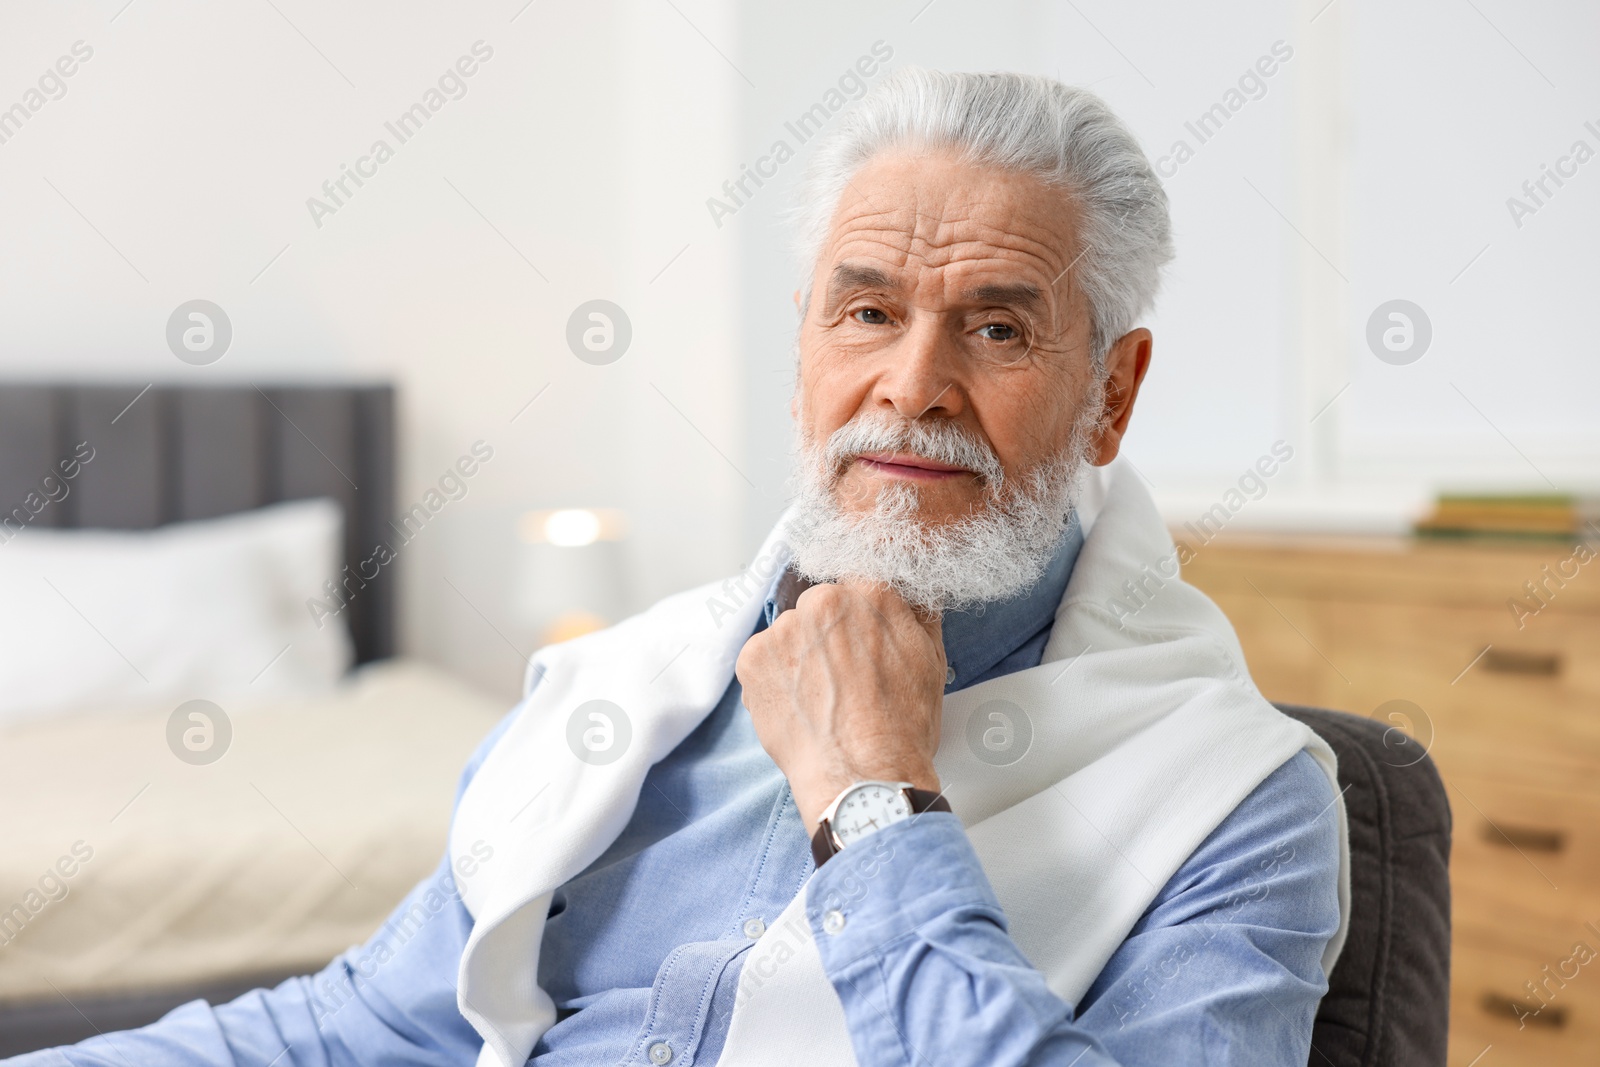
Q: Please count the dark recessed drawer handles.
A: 3